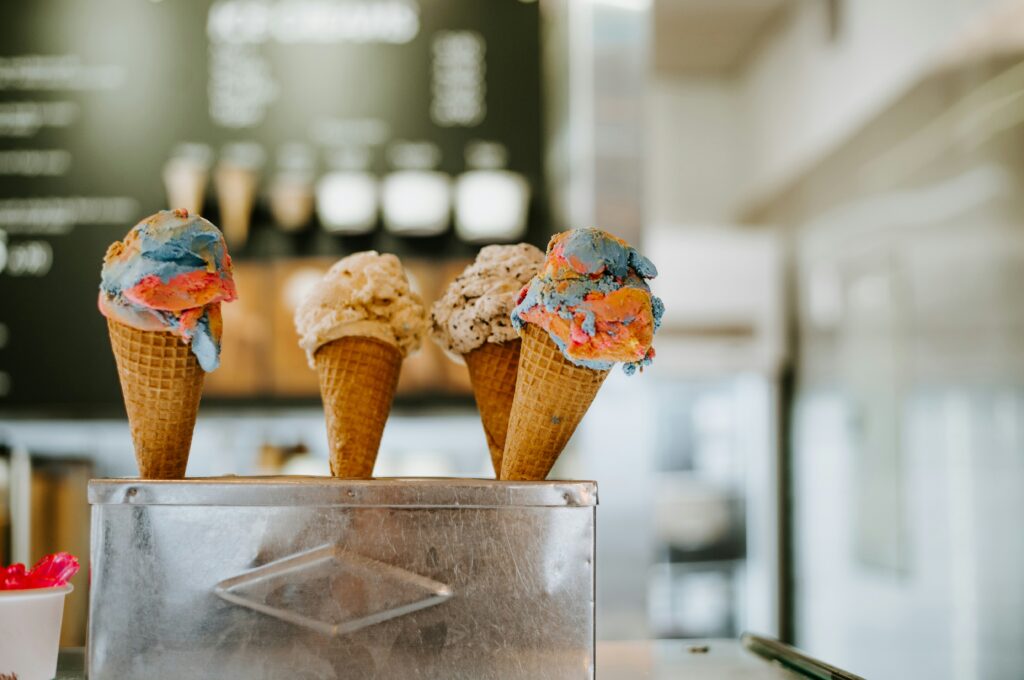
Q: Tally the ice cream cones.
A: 4